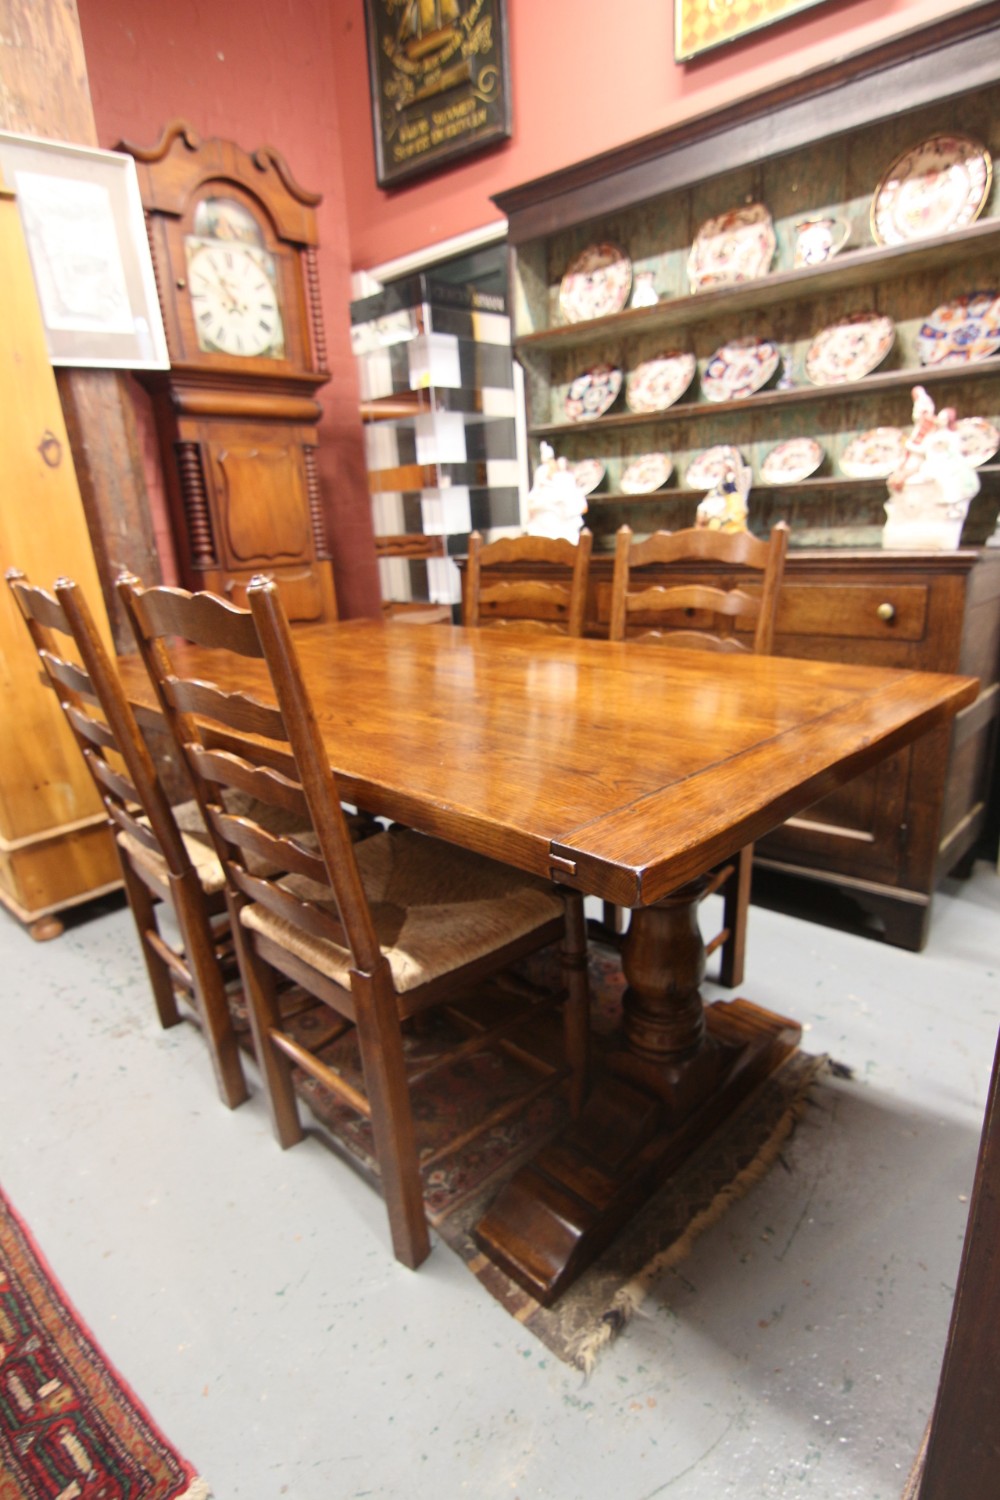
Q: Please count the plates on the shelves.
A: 14